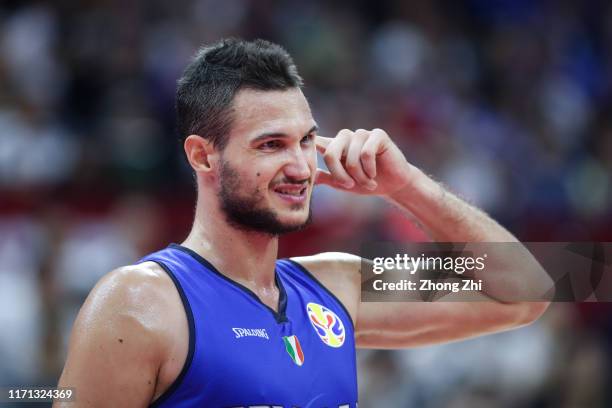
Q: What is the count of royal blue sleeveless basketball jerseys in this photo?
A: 1